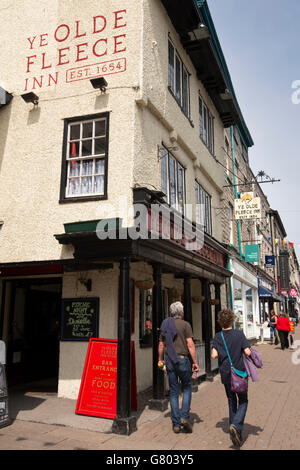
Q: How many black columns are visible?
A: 5